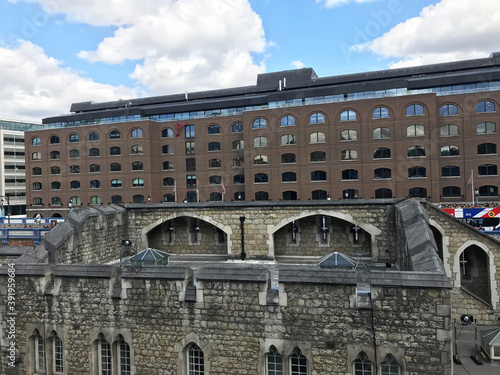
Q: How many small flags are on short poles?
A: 4